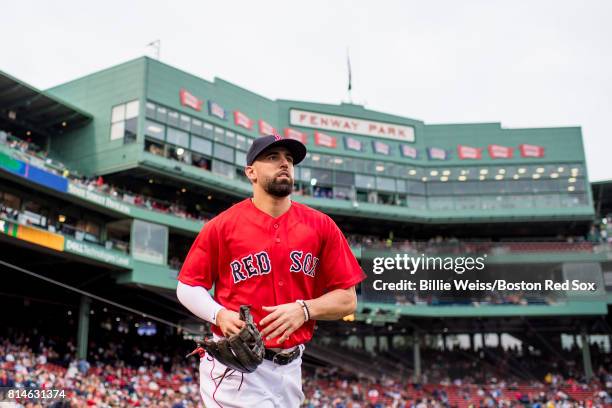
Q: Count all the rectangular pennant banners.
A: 13